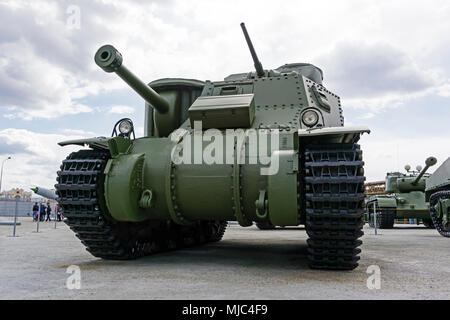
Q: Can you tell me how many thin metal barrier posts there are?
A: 4